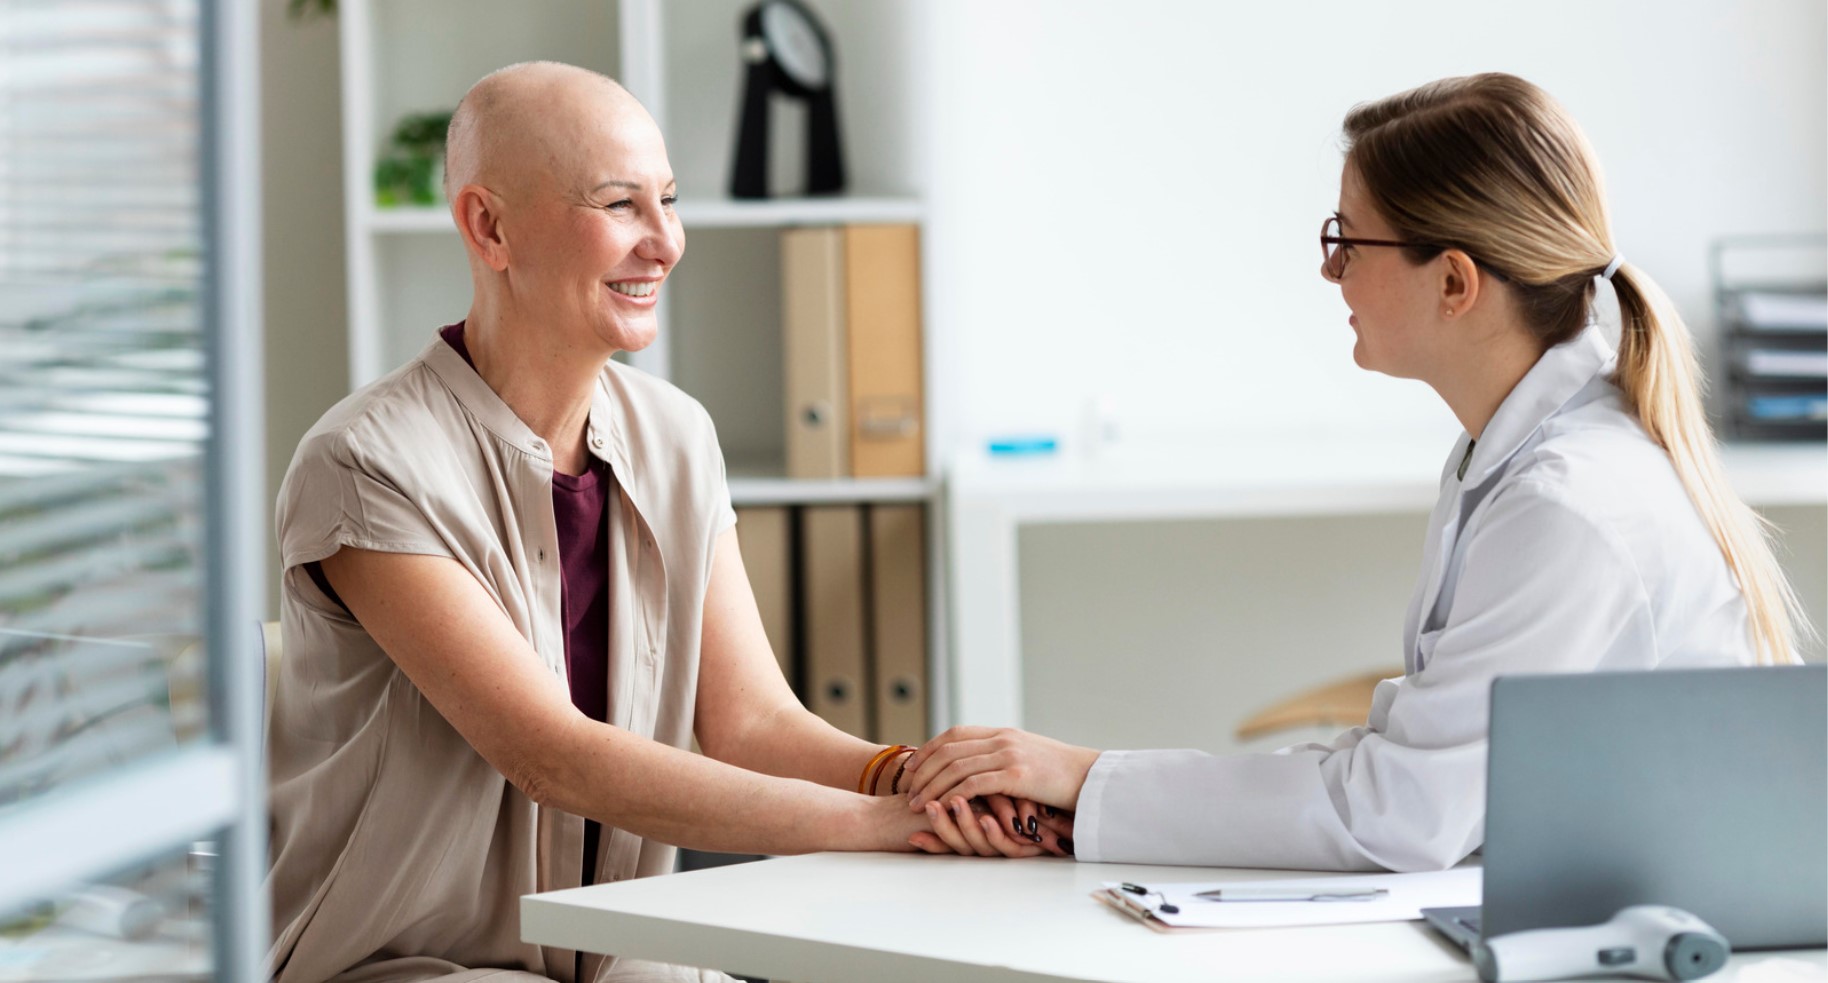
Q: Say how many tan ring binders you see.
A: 5